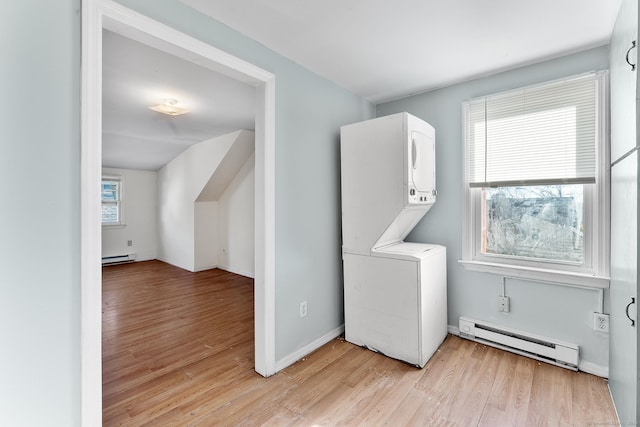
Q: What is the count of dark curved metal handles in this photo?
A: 2